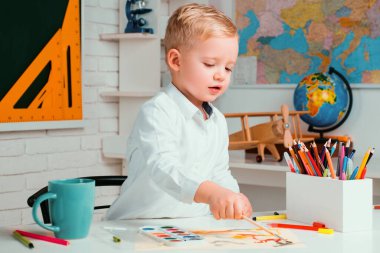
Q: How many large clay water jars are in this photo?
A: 0